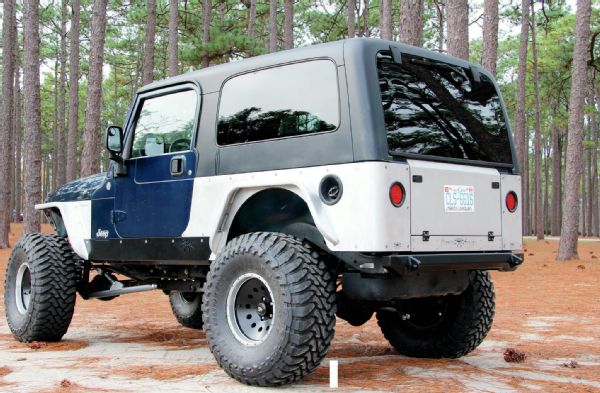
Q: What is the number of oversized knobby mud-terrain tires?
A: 4